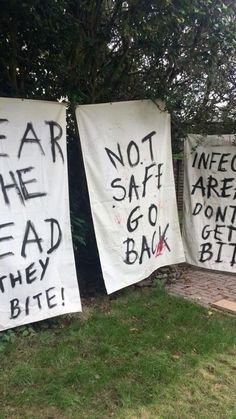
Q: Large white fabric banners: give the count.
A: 3